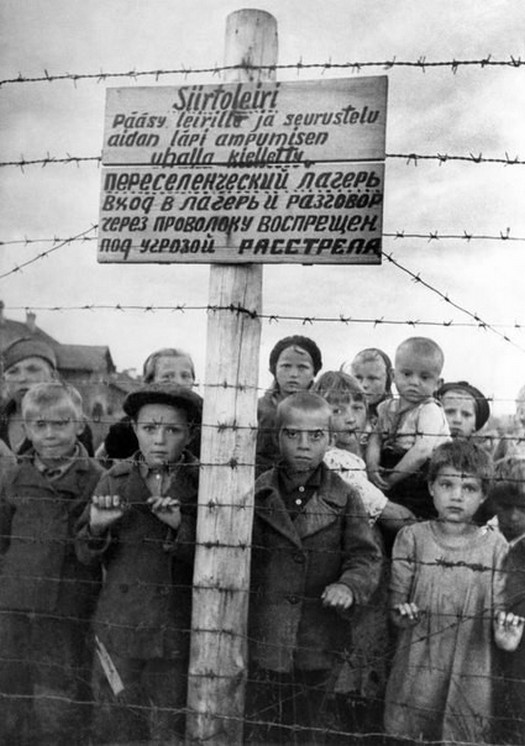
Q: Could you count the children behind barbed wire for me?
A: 12